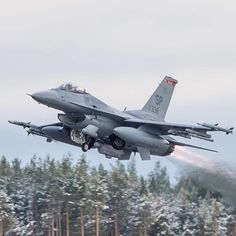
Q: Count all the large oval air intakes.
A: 1